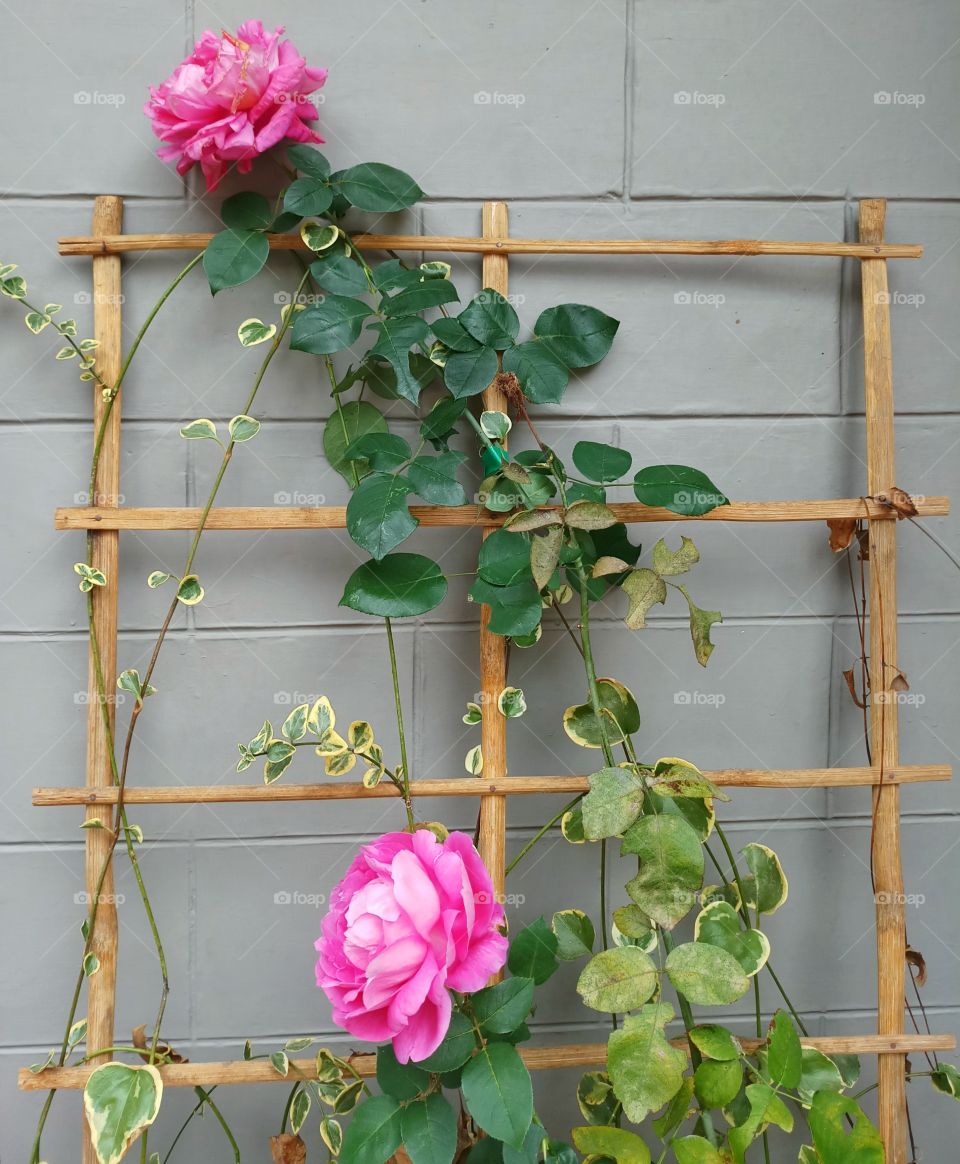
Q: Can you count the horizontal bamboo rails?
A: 4